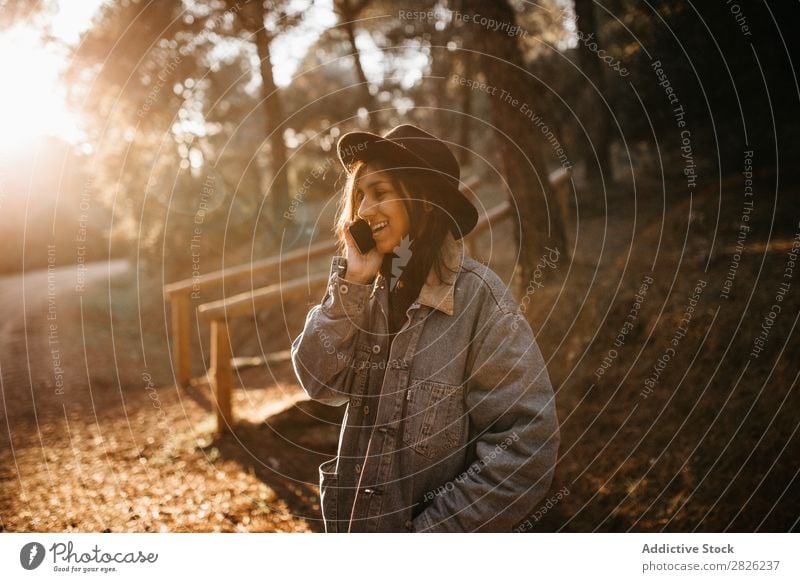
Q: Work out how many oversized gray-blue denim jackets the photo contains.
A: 1